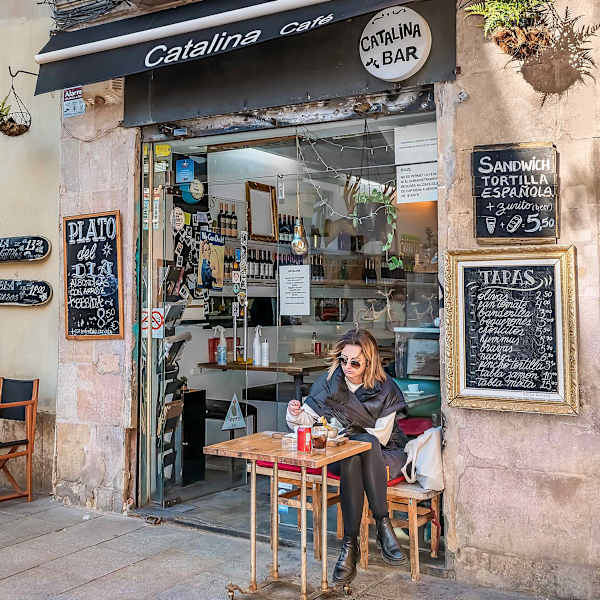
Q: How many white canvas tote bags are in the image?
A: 1